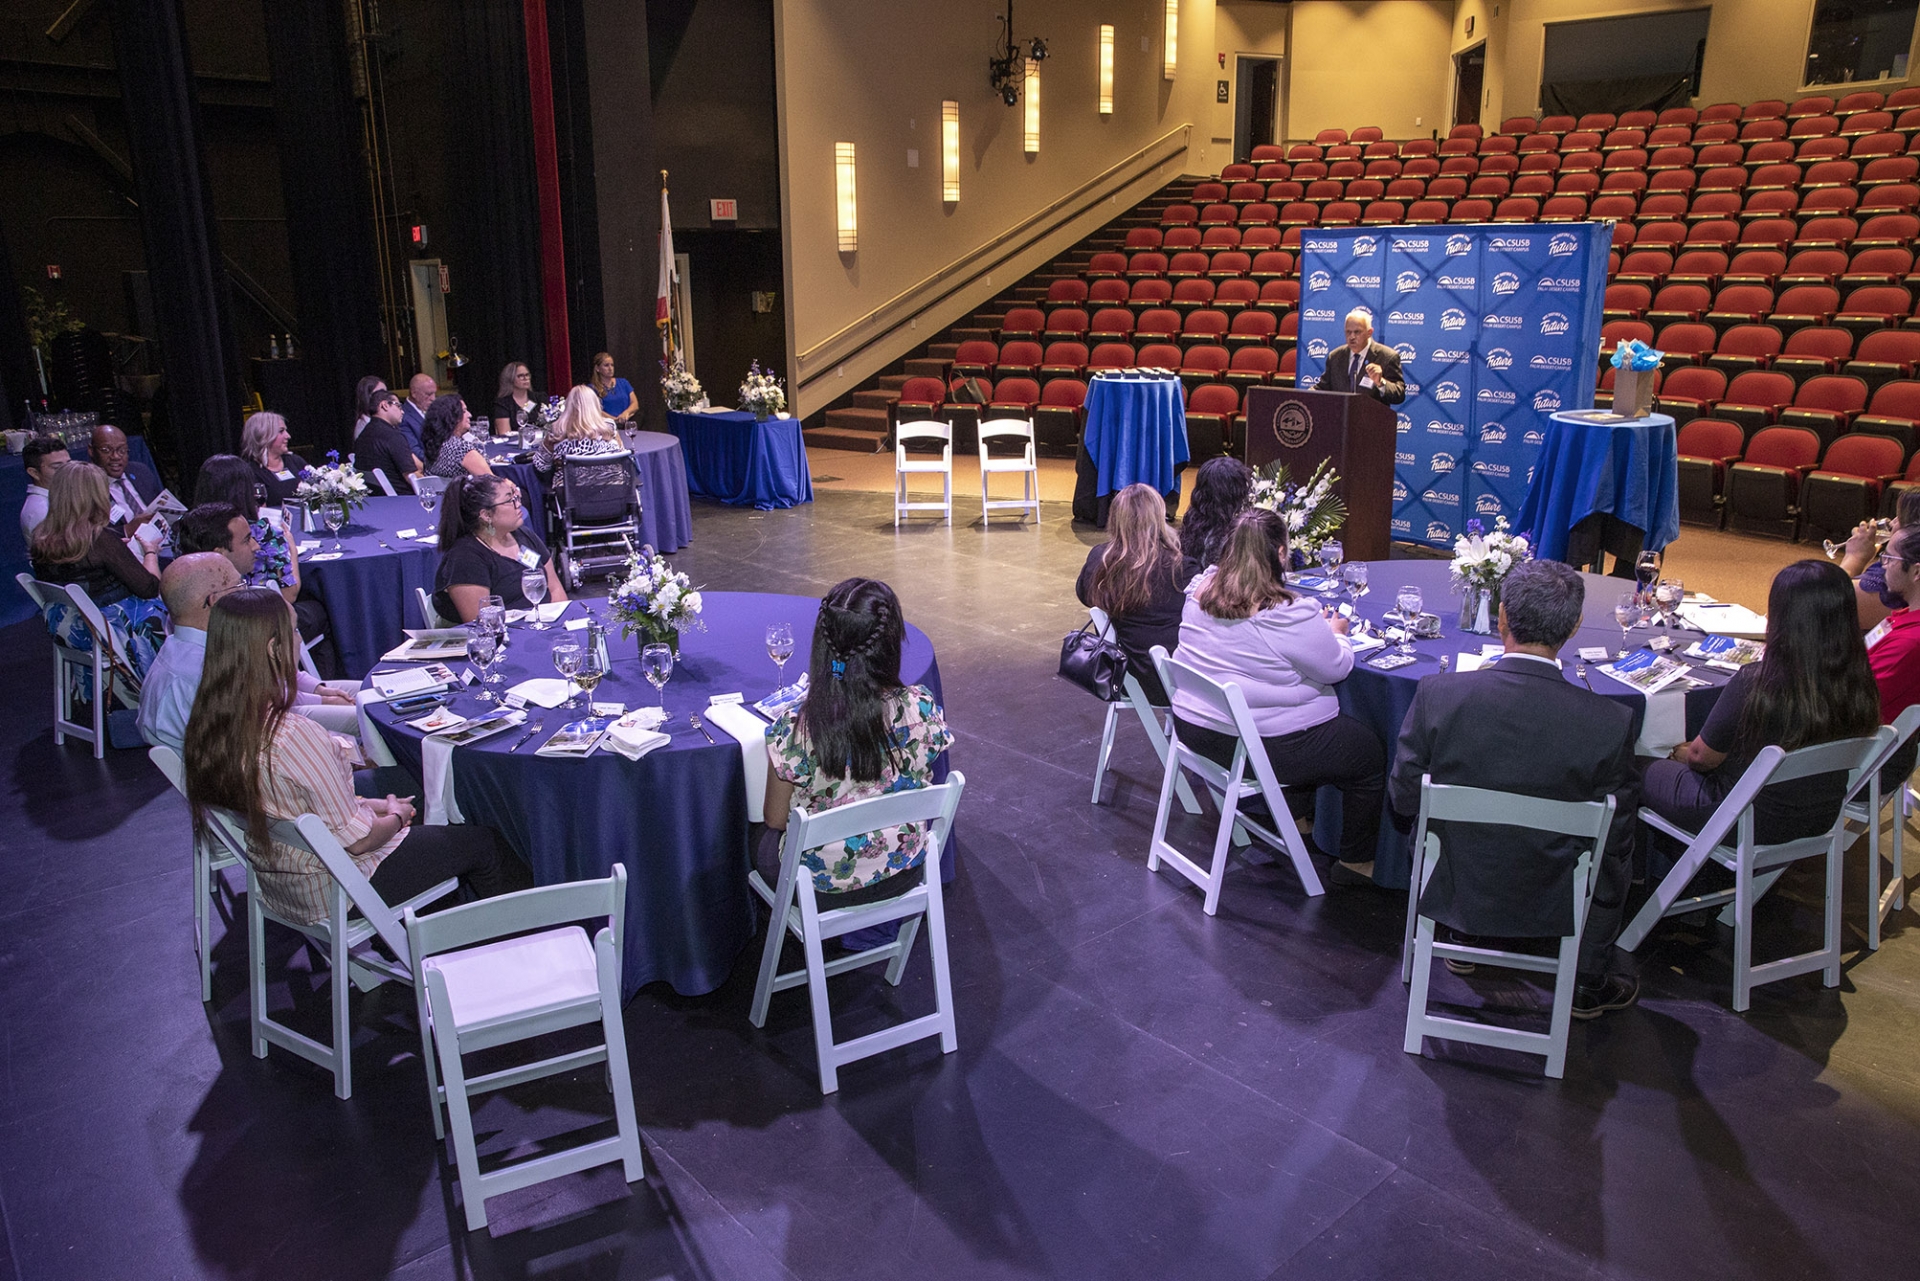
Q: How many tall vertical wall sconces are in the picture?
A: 5